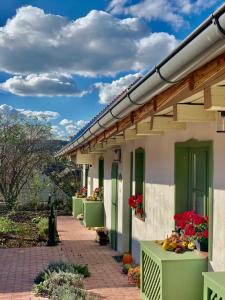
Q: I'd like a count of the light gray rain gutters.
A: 1